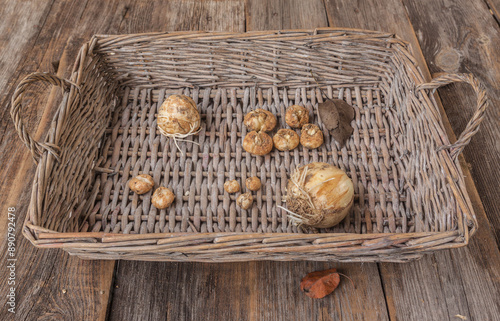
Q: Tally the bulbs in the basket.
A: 12